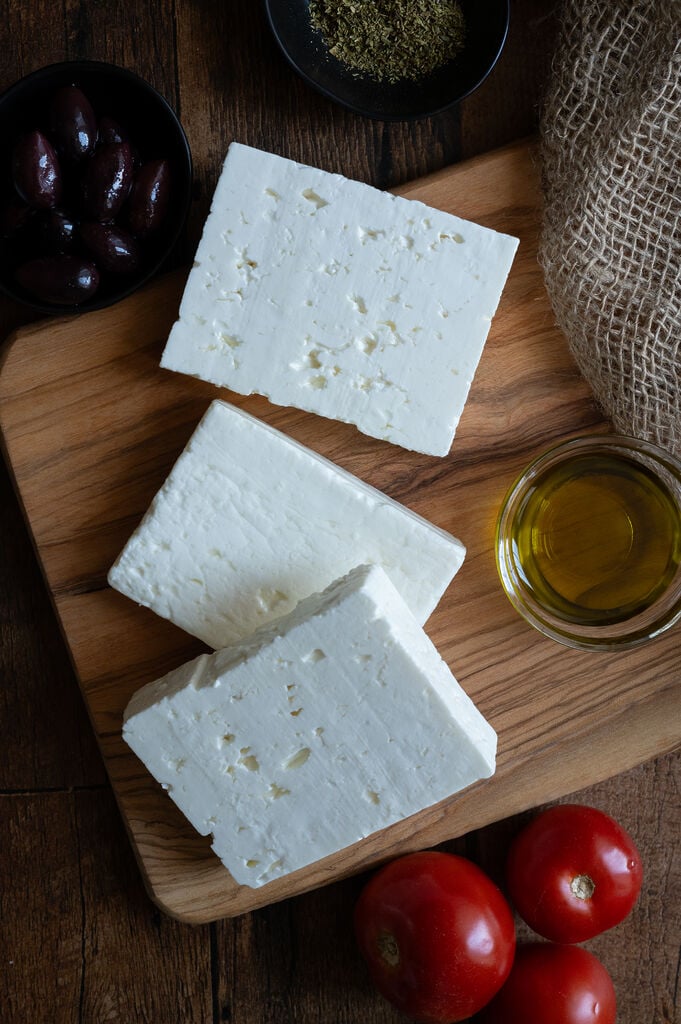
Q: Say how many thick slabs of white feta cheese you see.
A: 3